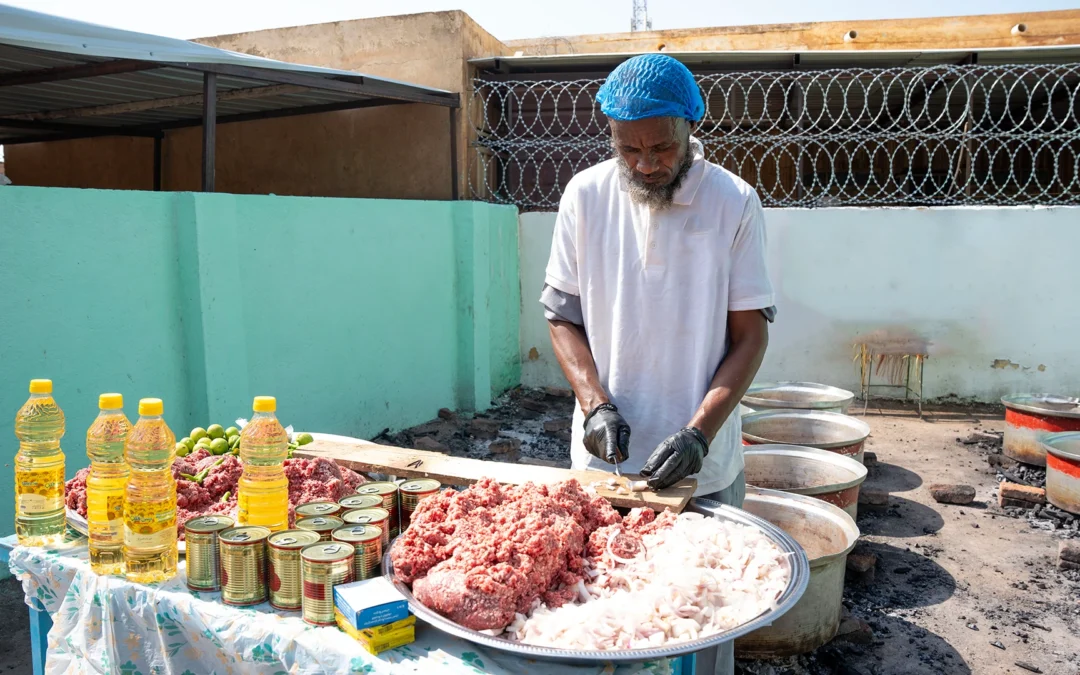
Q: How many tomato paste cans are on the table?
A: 11